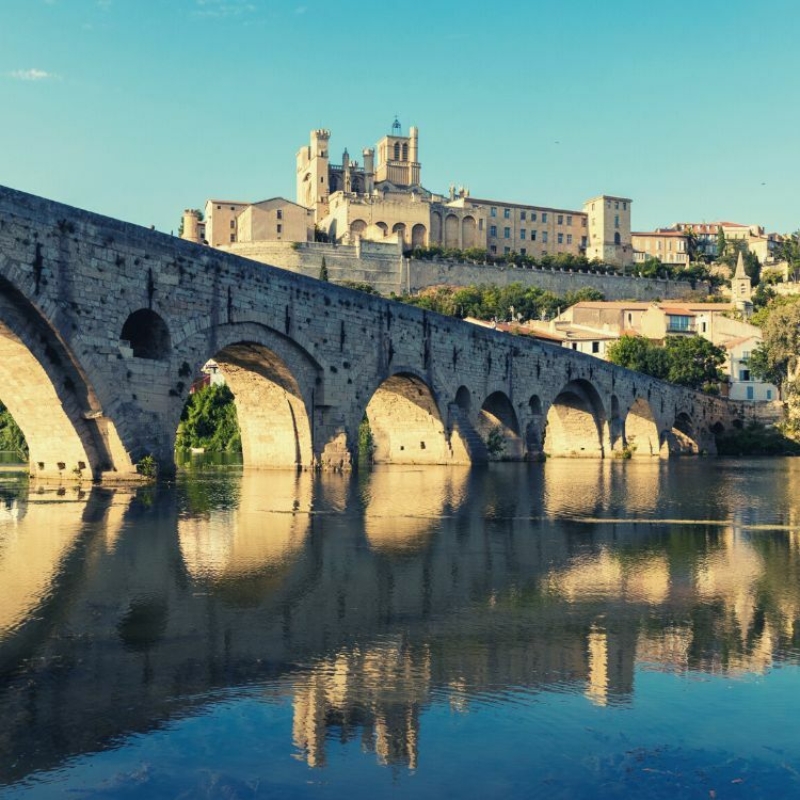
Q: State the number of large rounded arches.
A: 7